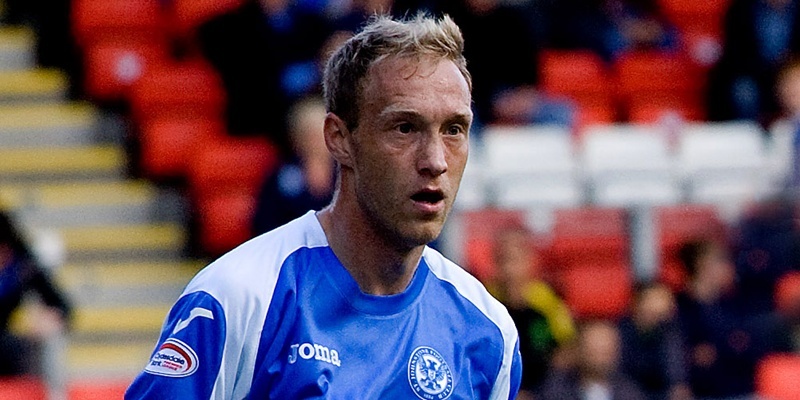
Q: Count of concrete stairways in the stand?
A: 1